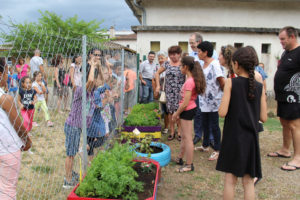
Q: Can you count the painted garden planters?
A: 3